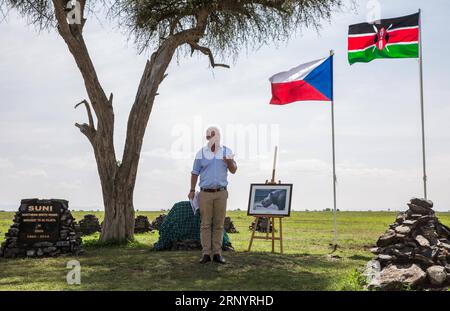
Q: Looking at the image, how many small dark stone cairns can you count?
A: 5